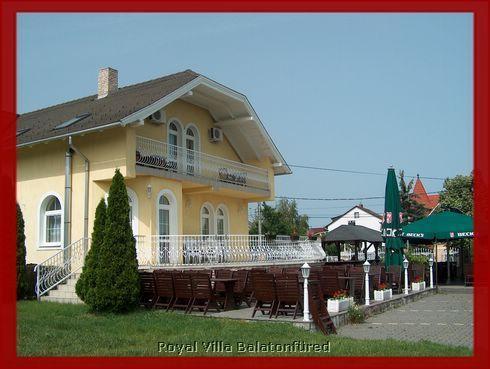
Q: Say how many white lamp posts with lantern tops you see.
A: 4